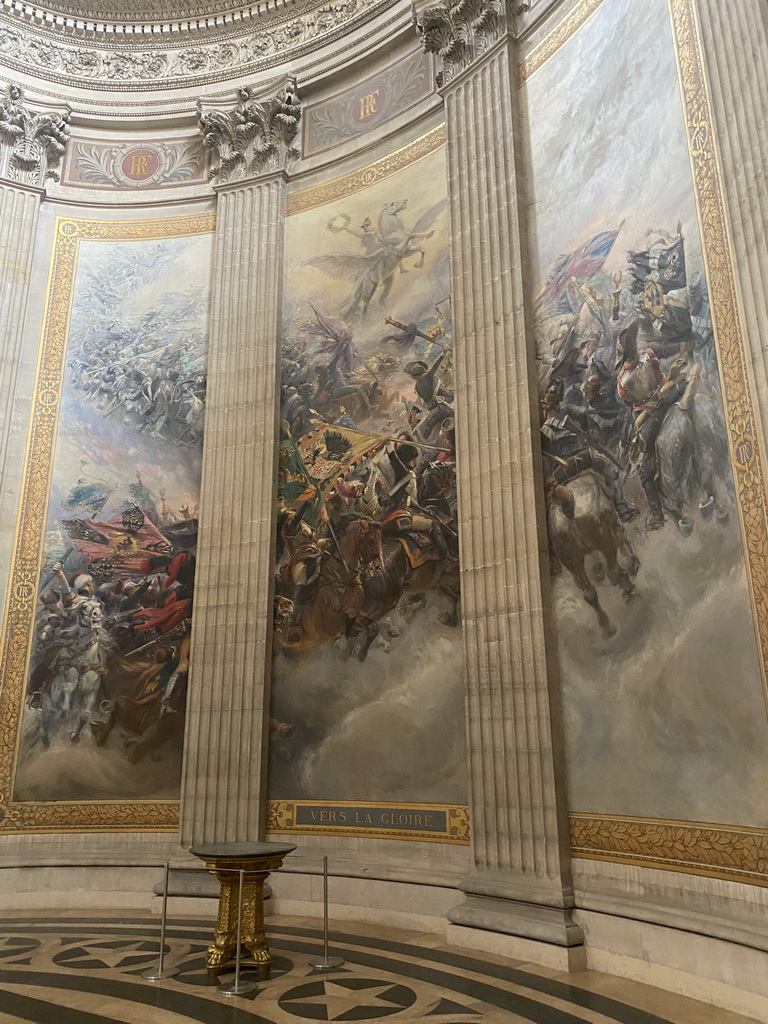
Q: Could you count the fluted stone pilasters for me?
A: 4